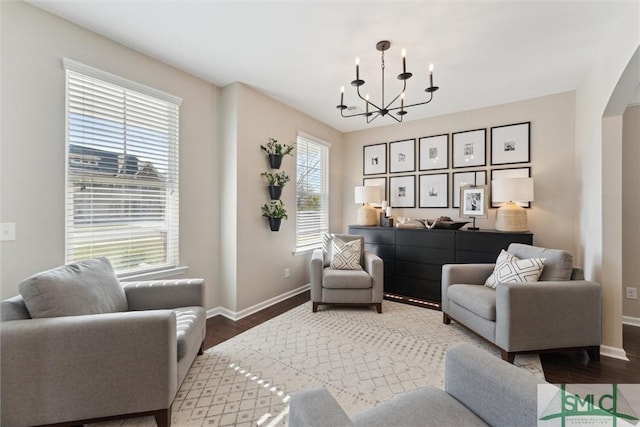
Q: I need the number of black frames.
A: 10